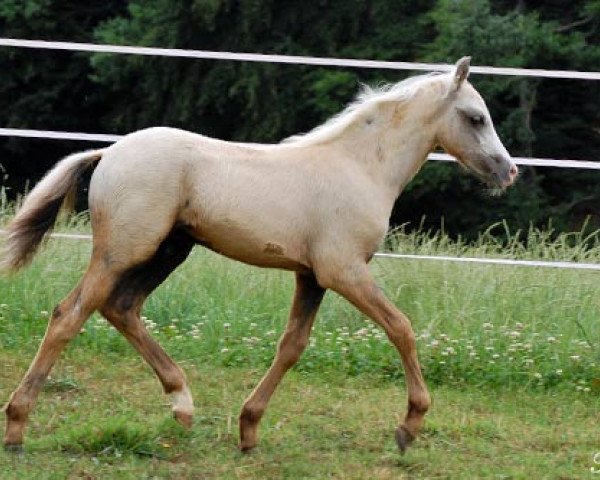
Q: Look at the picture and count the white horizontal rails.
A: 3